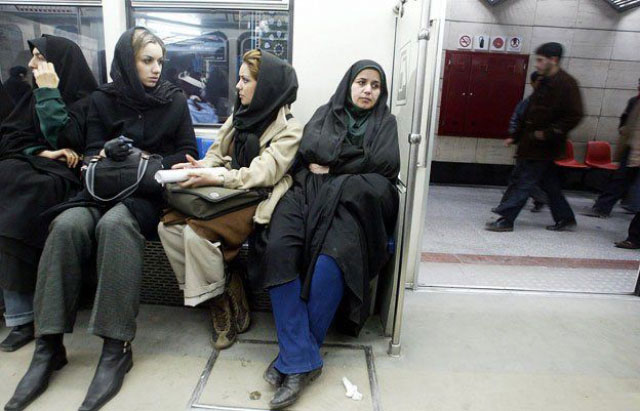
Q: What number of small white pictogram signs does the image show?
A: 4